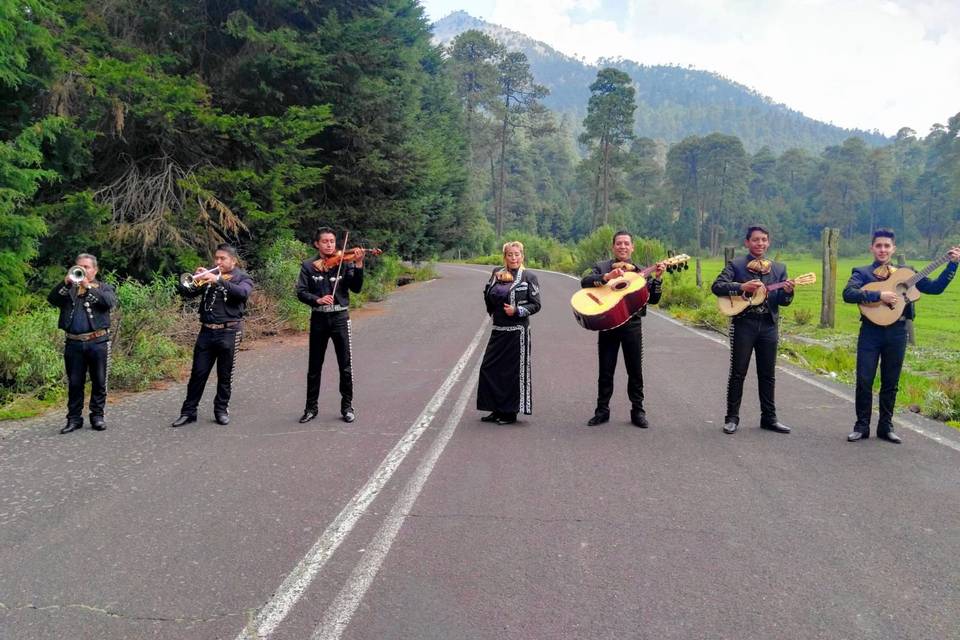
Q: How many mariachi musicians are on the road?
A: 7